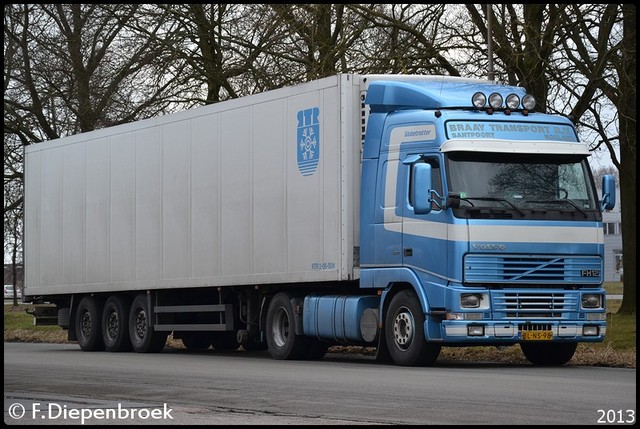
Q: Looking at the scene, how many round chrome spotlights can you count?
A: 4